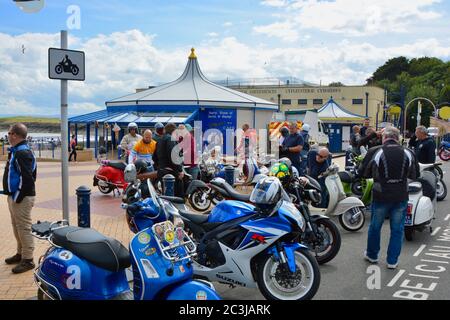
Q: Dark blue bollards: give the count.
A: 3